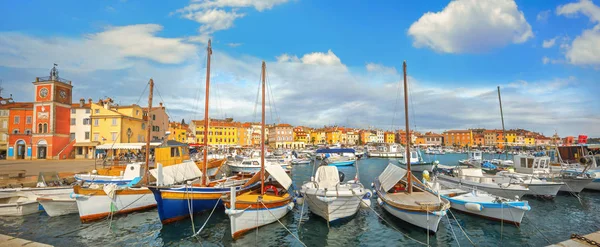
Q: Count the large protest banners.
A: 0